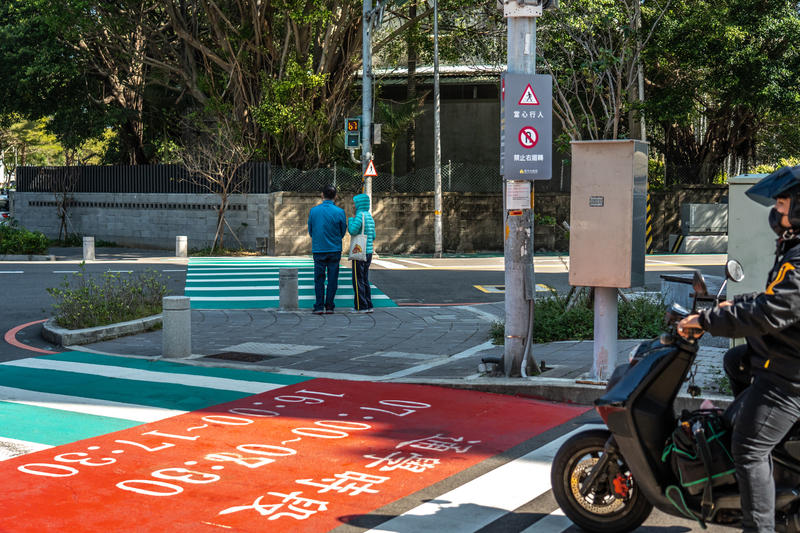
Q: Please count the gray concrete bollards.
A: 4